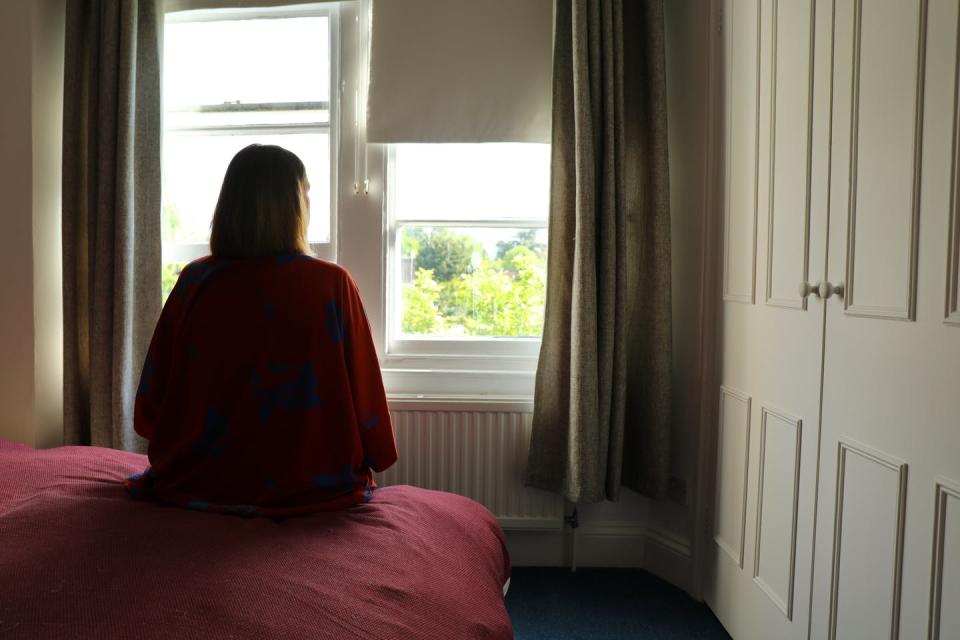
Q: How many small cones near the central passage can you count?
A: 2